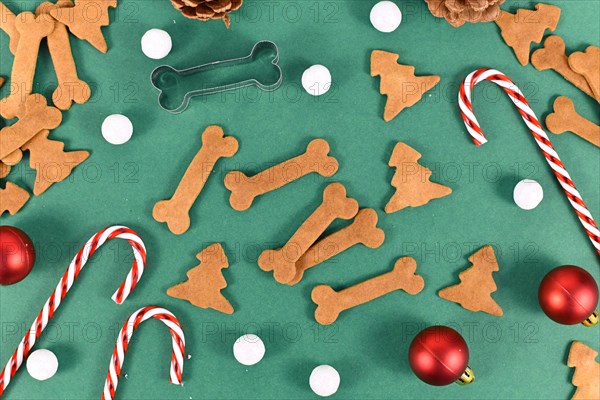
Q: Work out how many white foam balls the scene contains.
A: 8